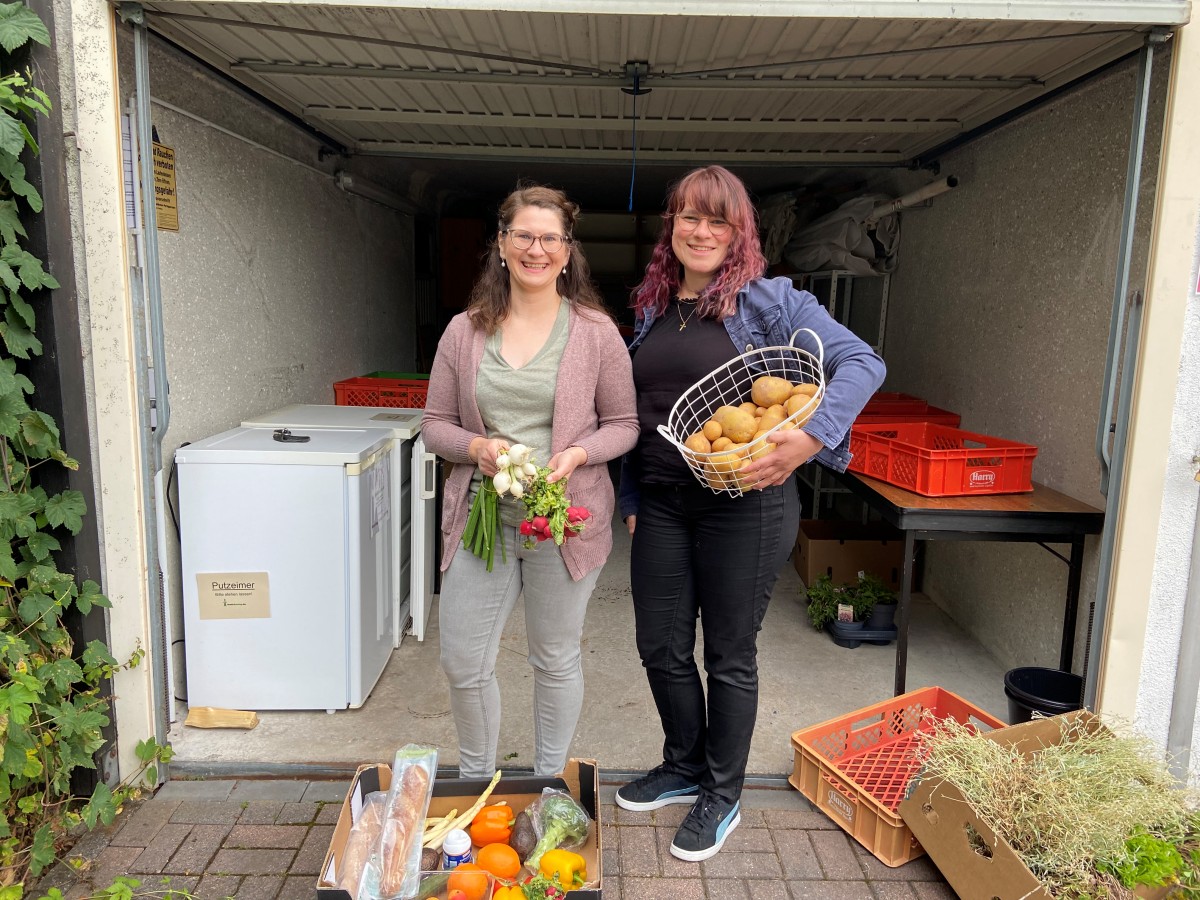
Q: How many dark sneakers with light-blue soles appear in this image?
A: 2